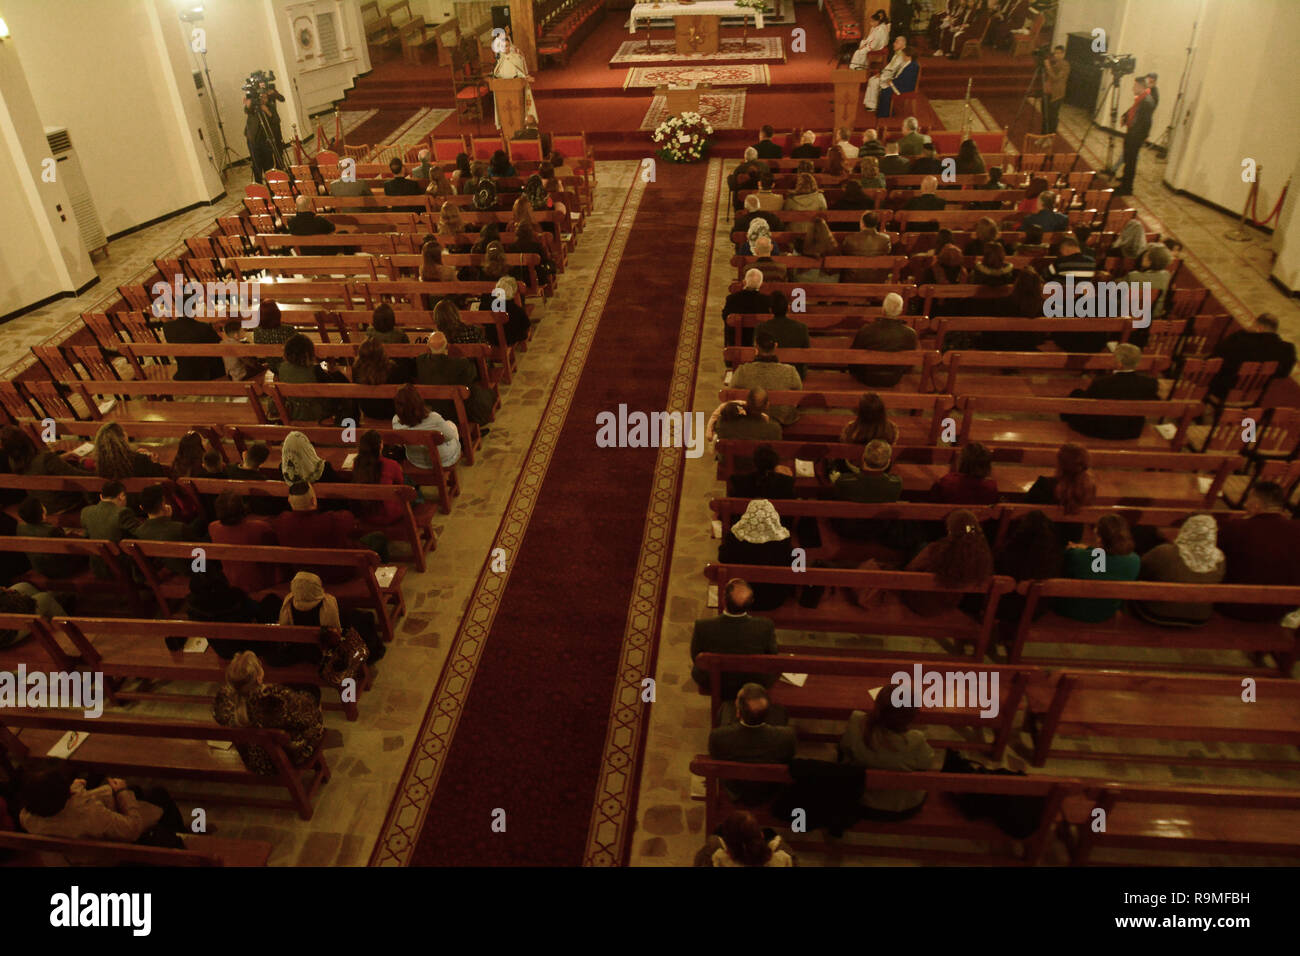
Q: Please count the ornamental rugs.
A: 3